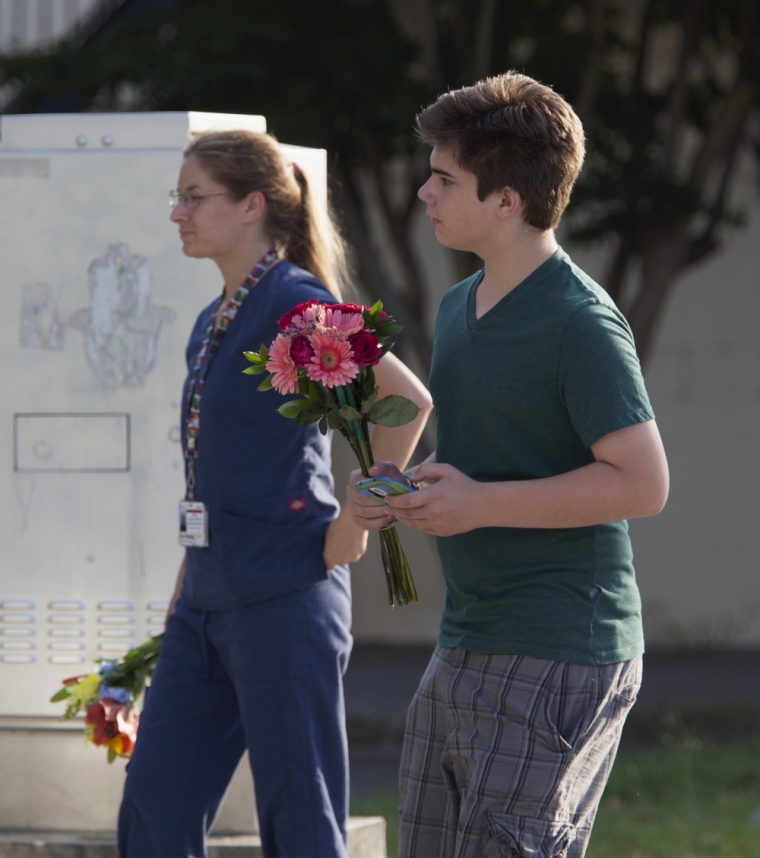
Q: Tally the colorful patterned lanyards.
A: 1